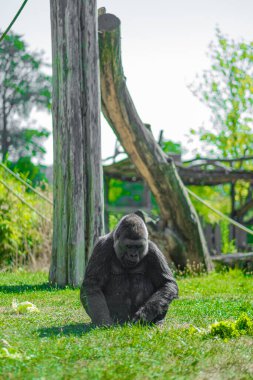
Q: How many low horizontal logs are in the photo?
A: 1